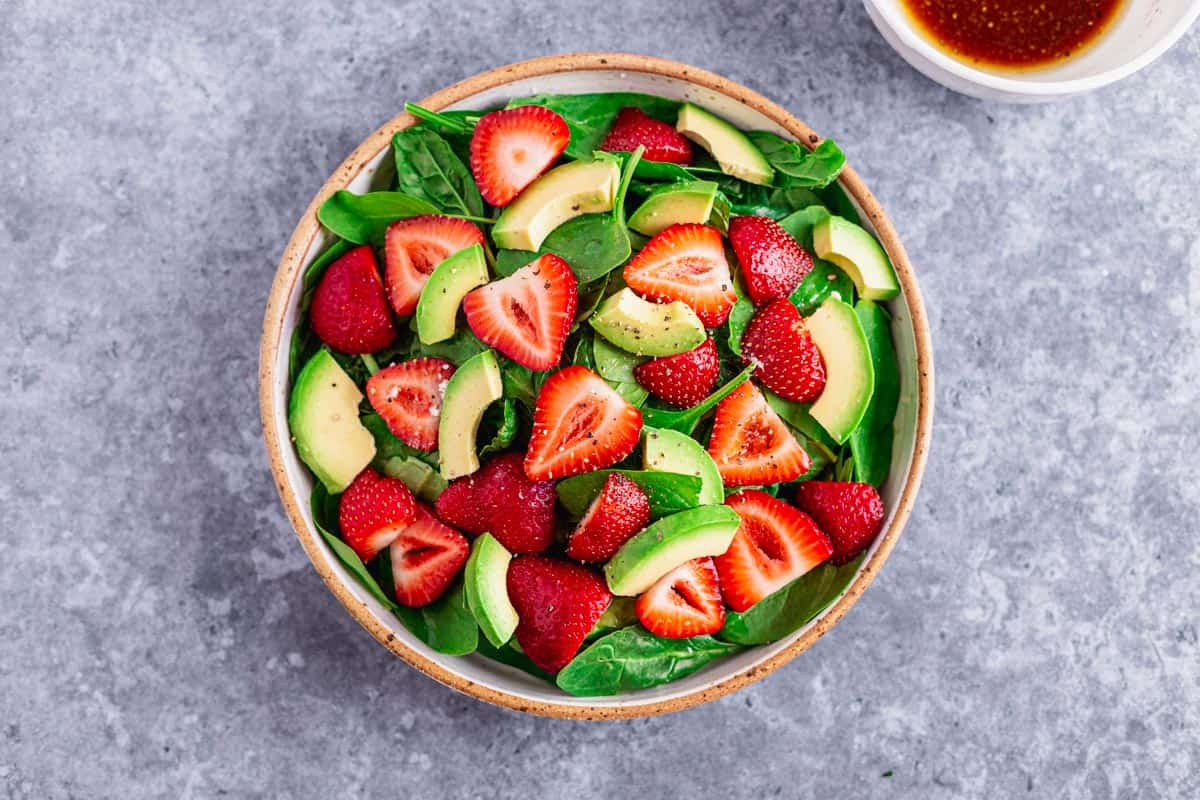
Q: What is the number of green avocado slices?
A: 12